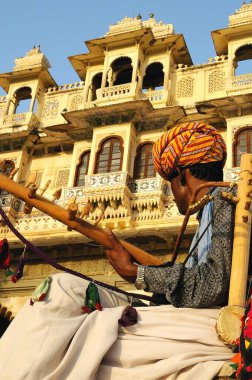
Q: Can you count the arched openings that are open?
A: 5